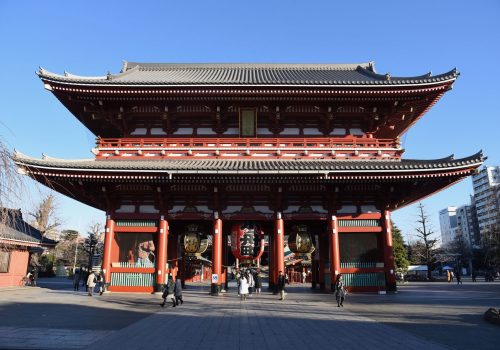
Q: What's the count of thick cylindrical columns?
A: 6